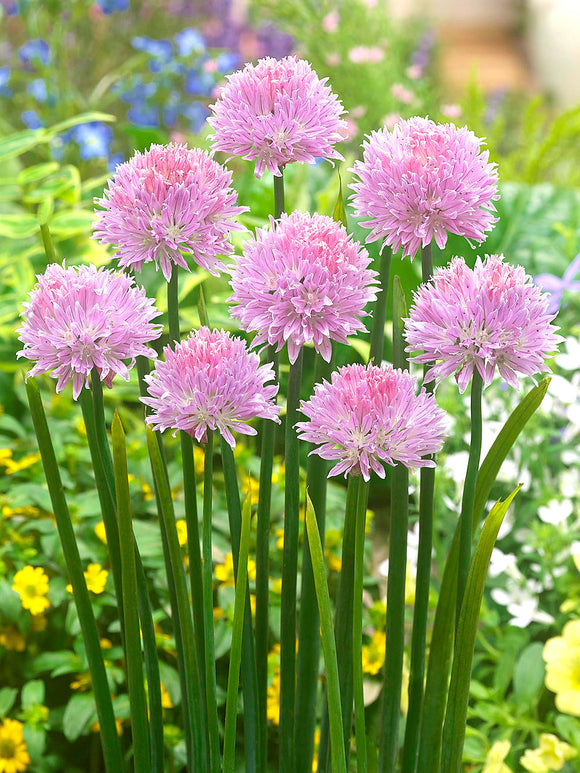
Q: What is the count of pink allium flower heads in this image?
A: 8